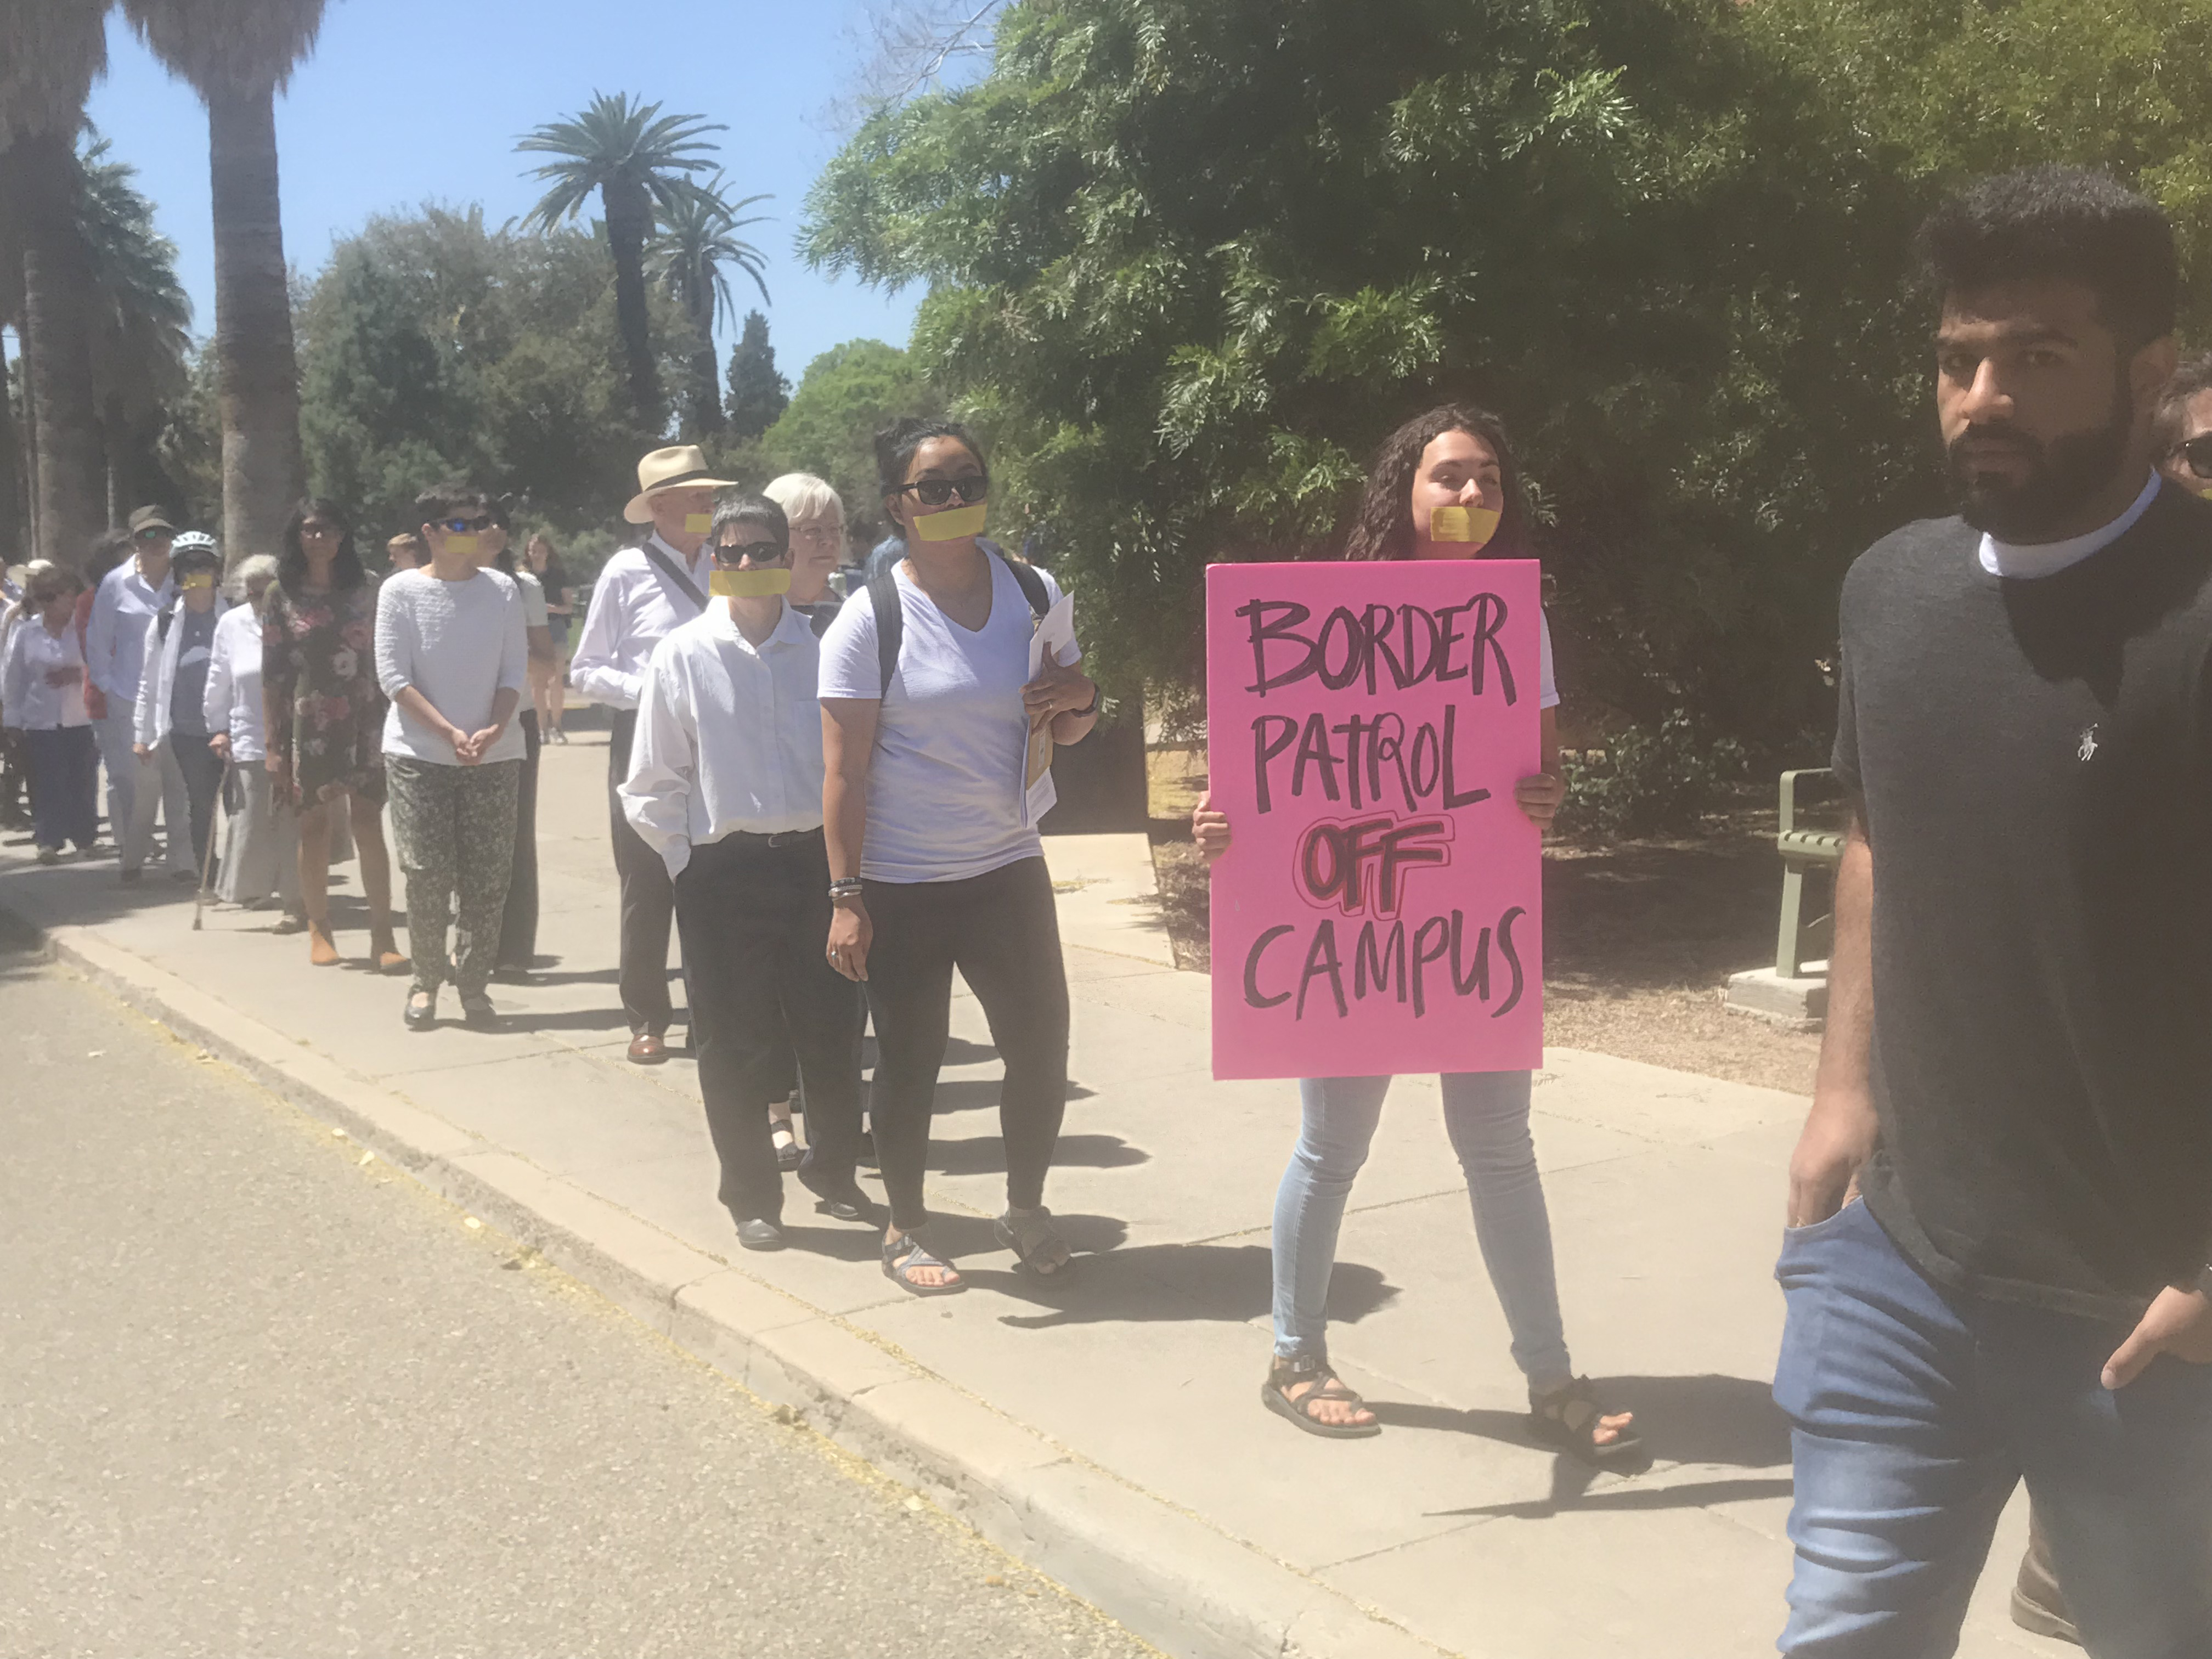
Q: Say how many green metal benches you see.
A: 1